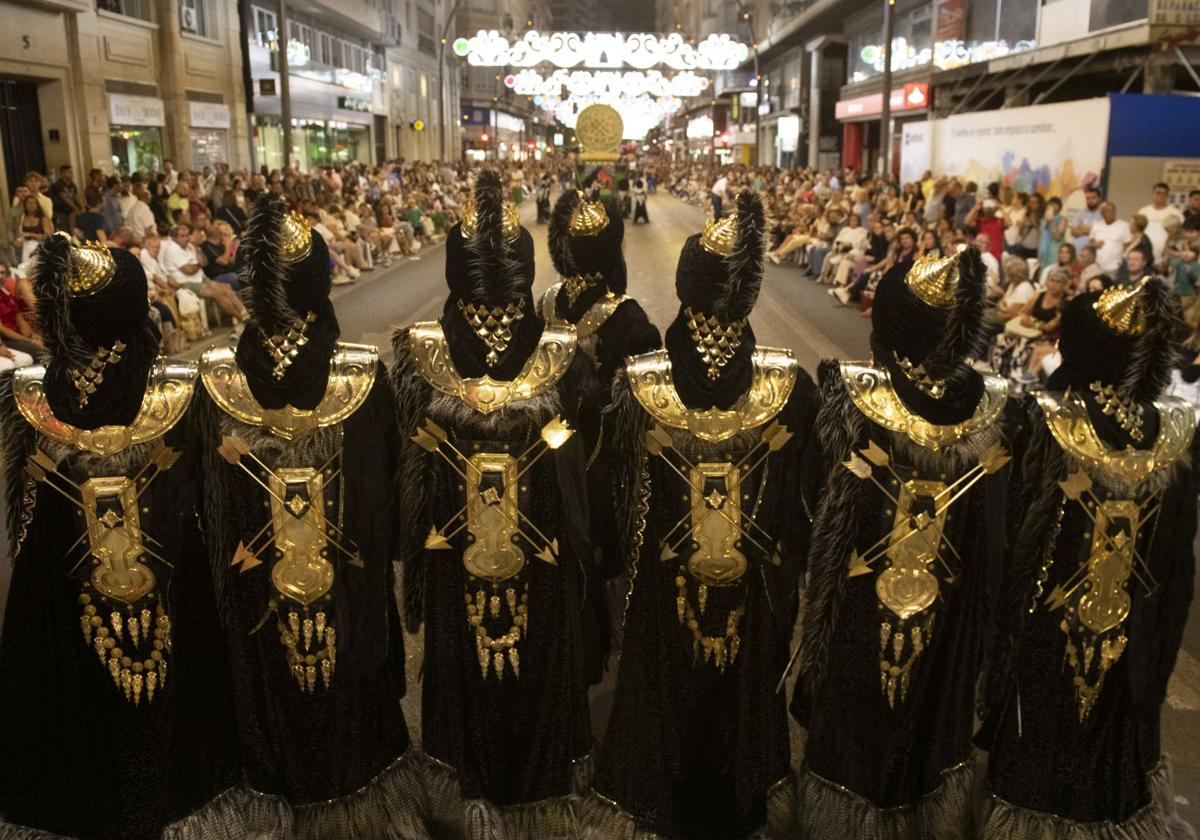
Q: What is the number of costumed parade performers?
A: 7